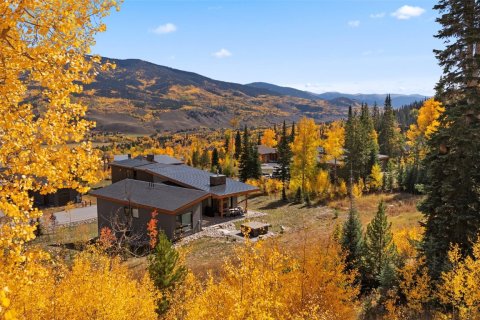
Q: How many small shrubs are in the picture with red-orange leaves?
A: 2